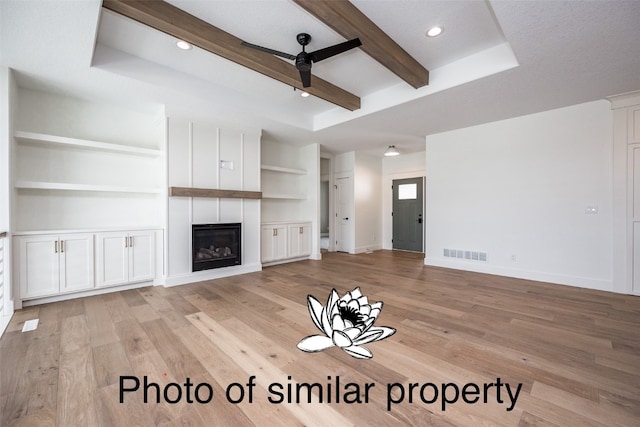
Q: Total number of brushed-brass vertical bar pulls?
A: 8